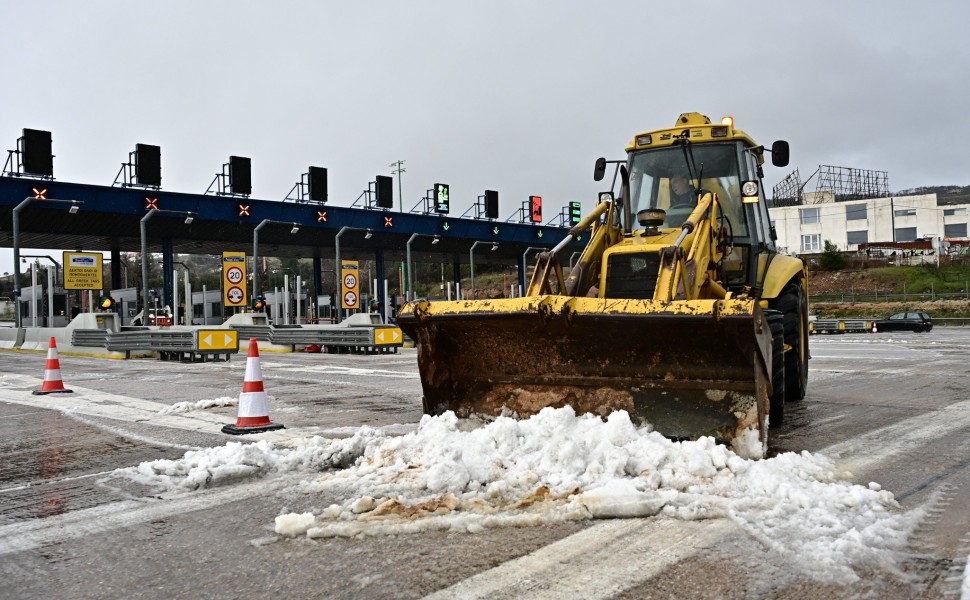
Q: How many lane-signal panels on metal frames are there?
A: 9